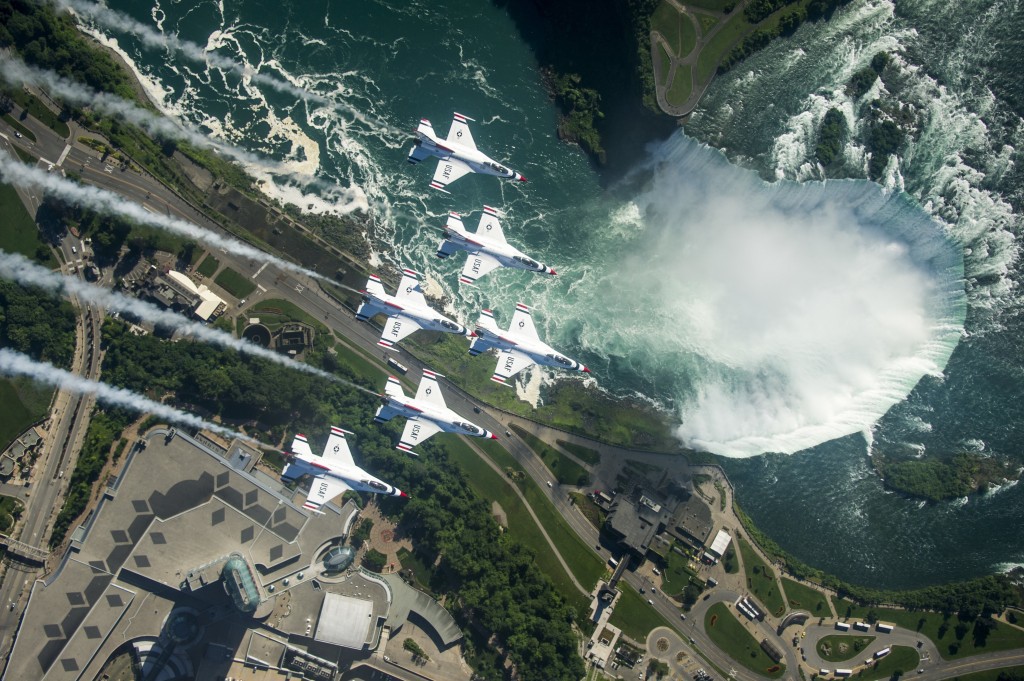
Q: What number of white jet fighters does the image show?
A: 6